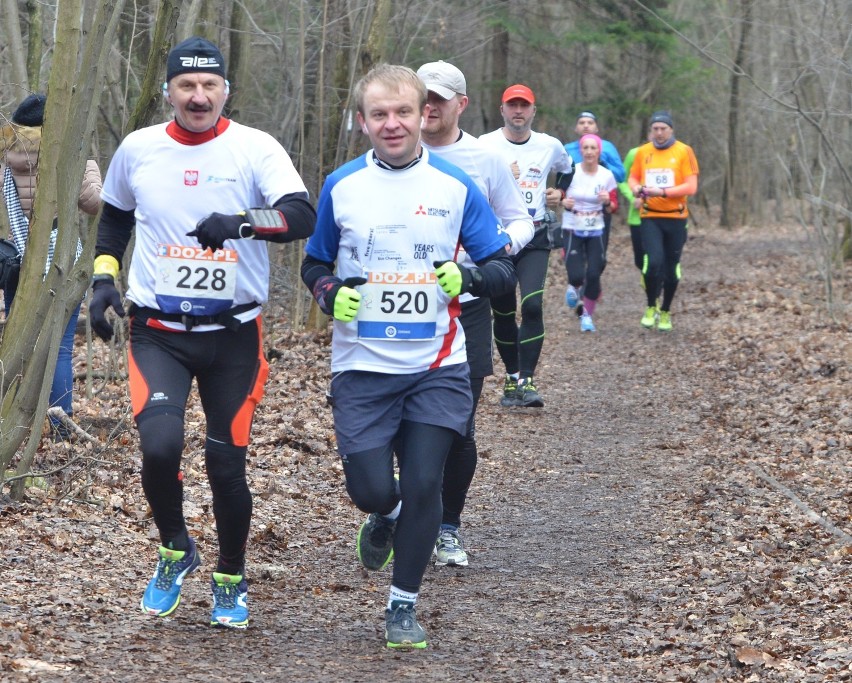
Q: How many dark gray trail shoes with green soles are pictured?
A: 2